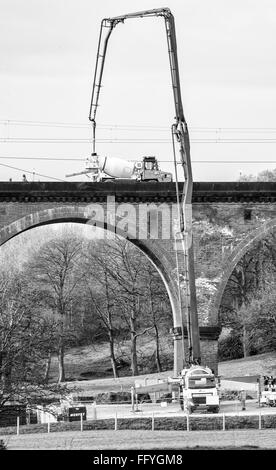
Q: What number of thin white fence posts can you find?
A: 8